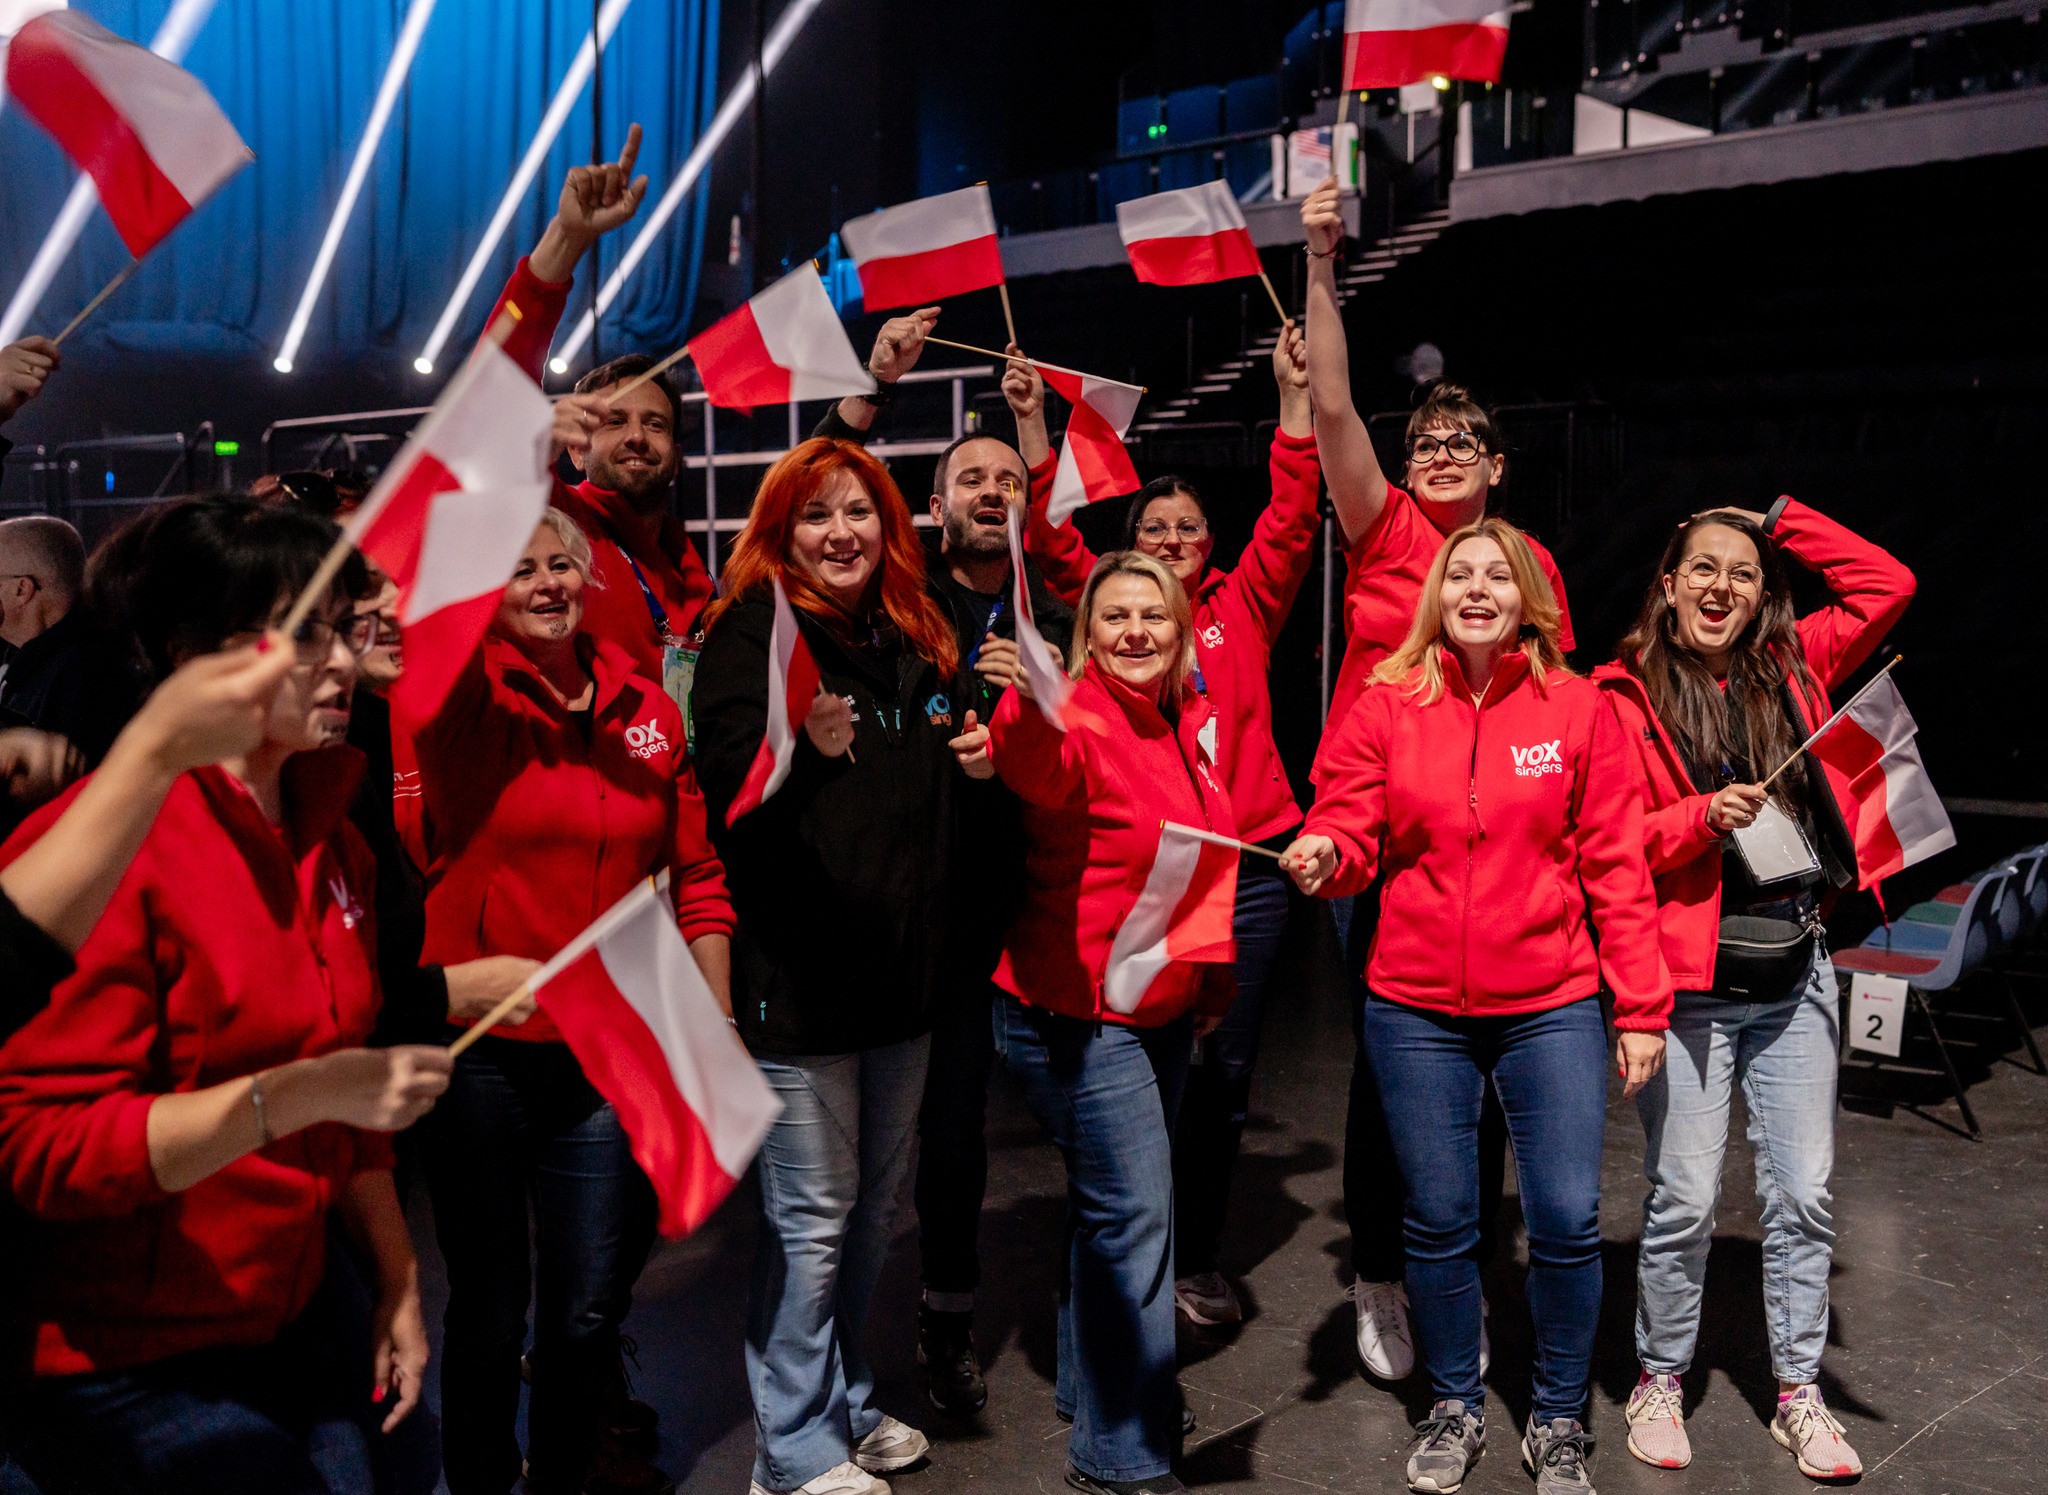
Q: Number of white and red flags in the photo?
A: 12